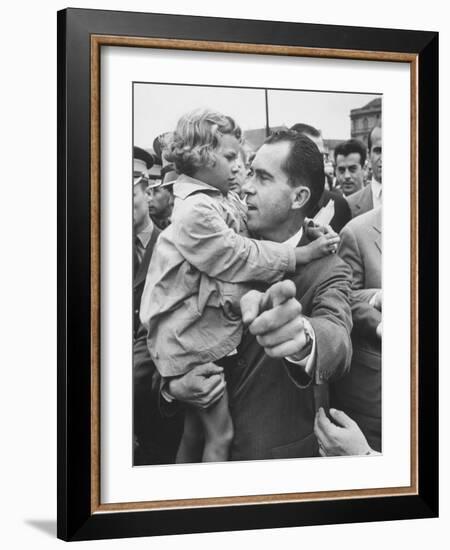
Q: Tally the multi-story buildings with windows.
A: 1